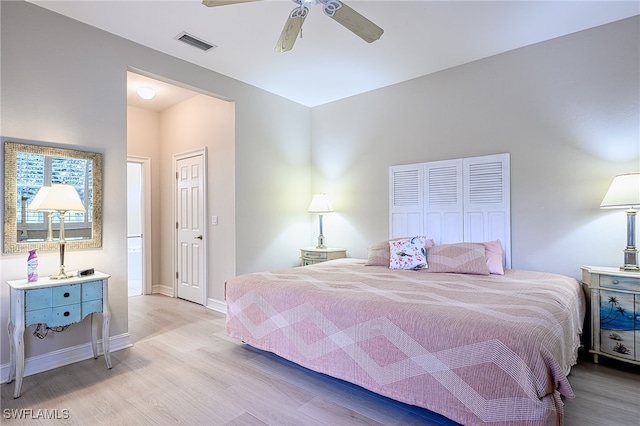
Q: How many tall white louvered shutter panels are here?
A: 3